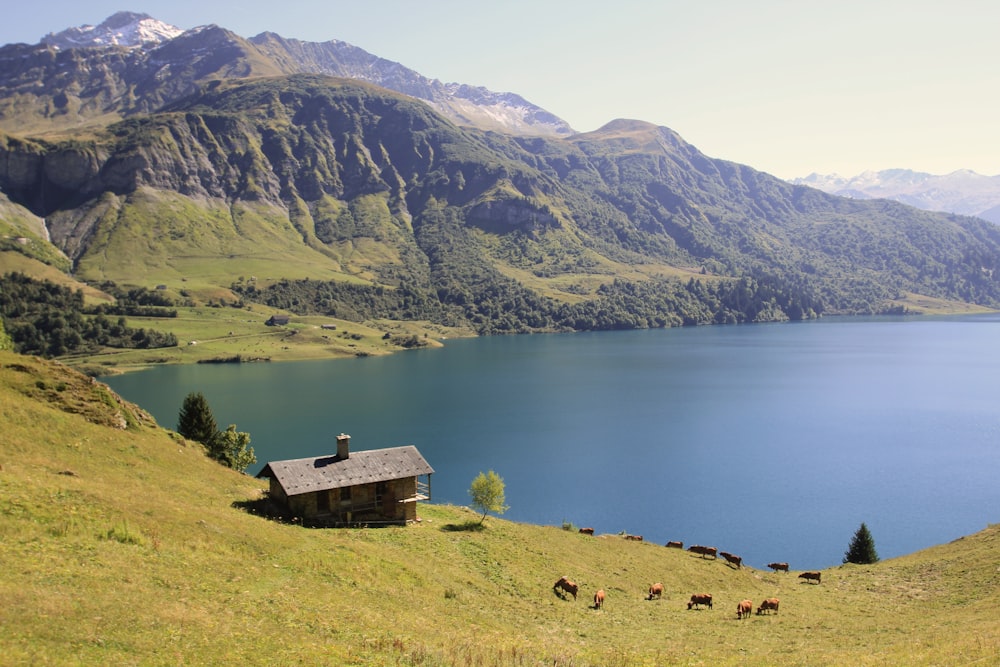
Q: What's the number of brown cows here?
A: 13